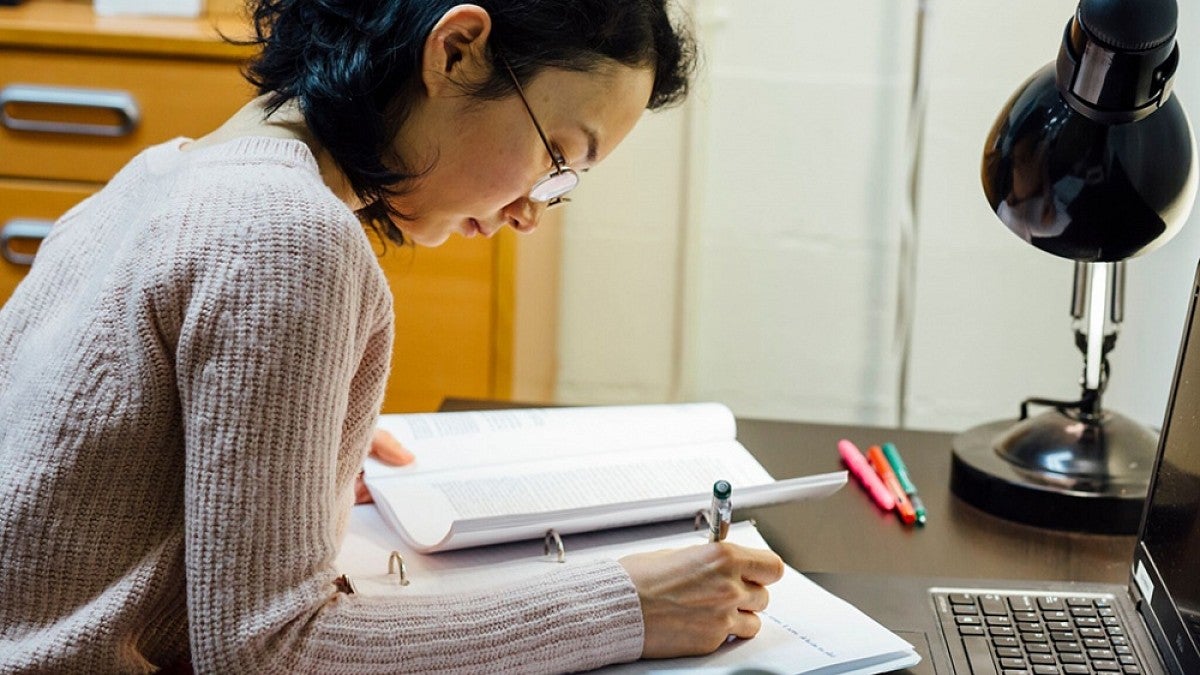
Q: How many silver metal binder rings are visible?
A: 3